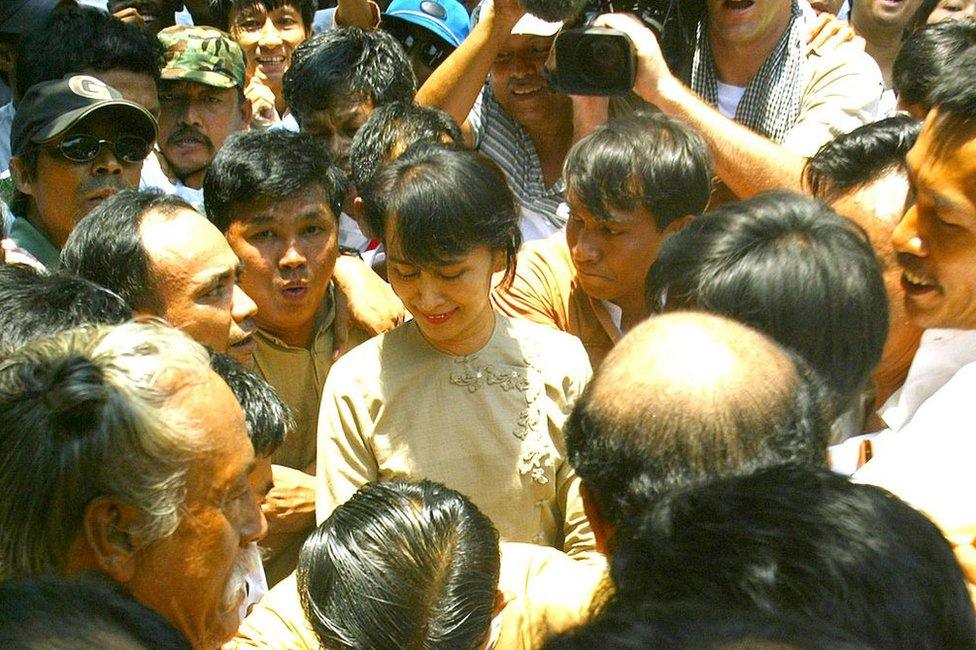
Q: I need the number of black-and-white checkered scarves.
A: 1